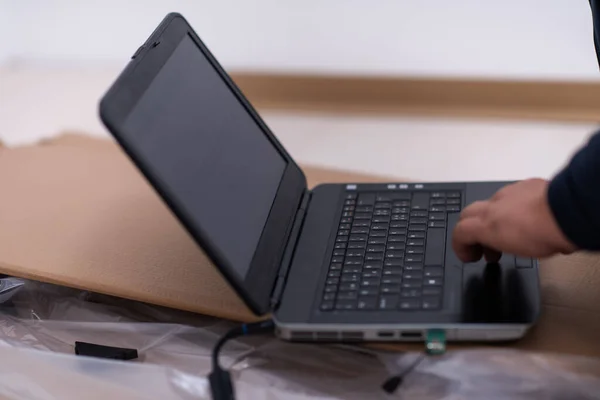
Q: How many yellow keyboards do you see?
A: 0